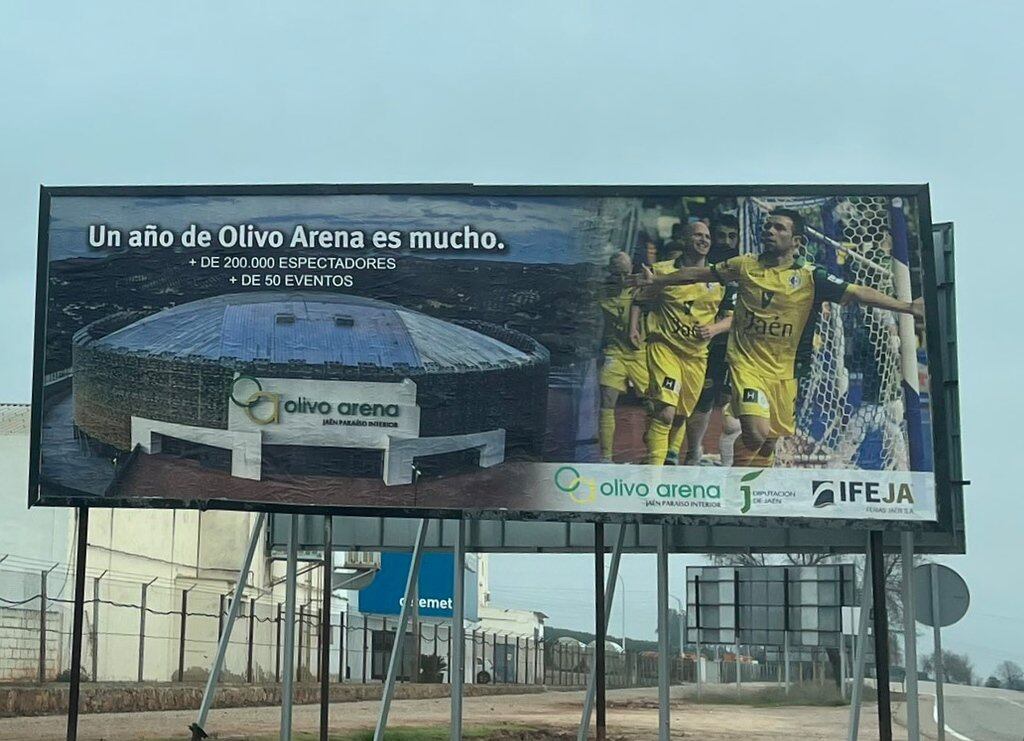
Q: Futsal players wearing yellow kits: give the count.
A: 3